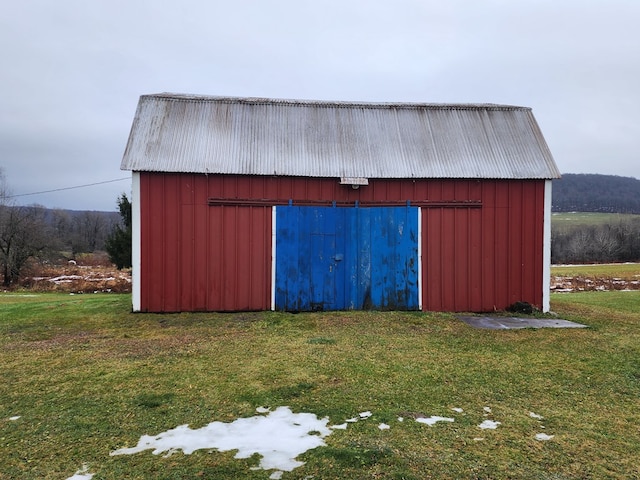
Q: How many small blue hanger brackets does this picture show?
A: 4